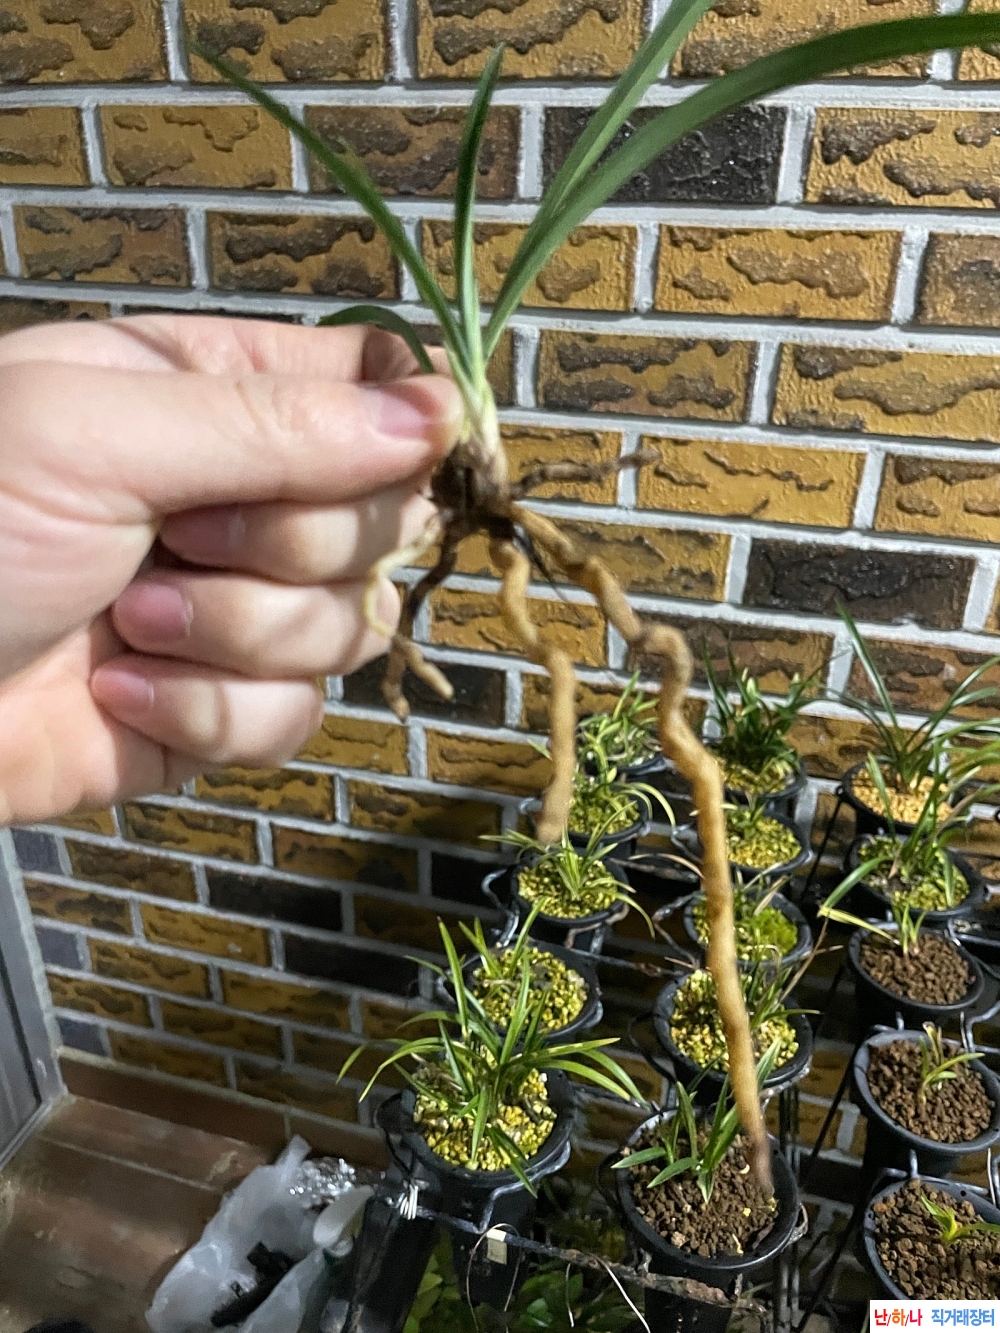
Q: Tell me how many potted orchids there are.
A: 15